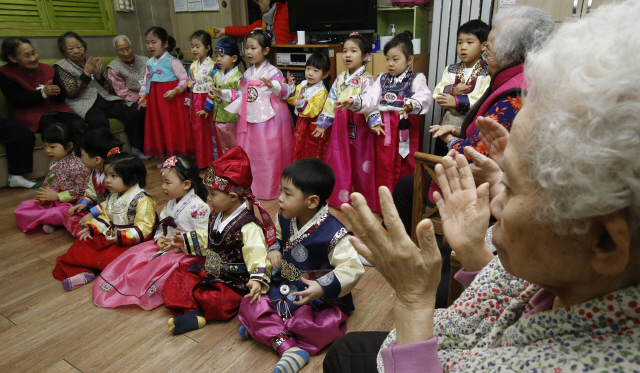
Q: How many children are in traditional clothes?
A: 14